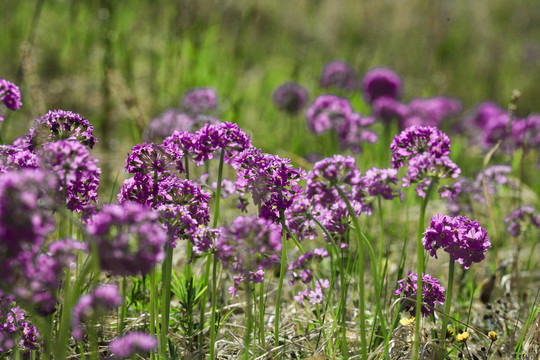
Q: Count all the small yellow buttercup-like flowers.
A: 4